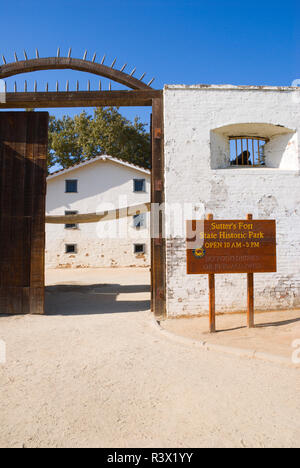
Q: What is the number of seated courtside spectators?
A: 0